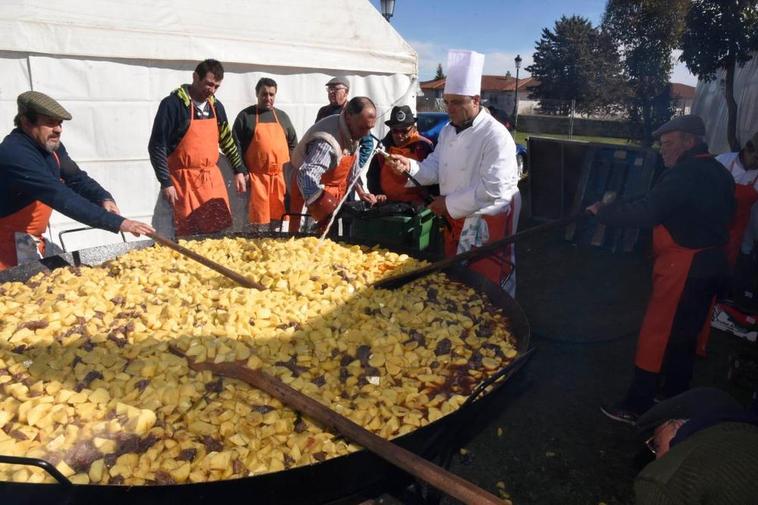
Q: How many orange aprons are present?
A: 8